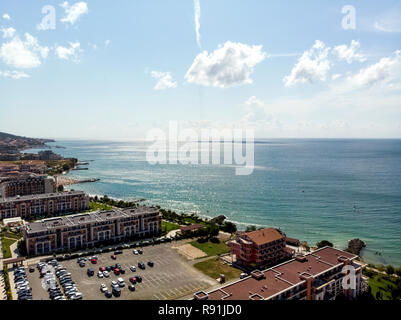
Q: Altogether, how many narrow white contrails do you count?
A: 1